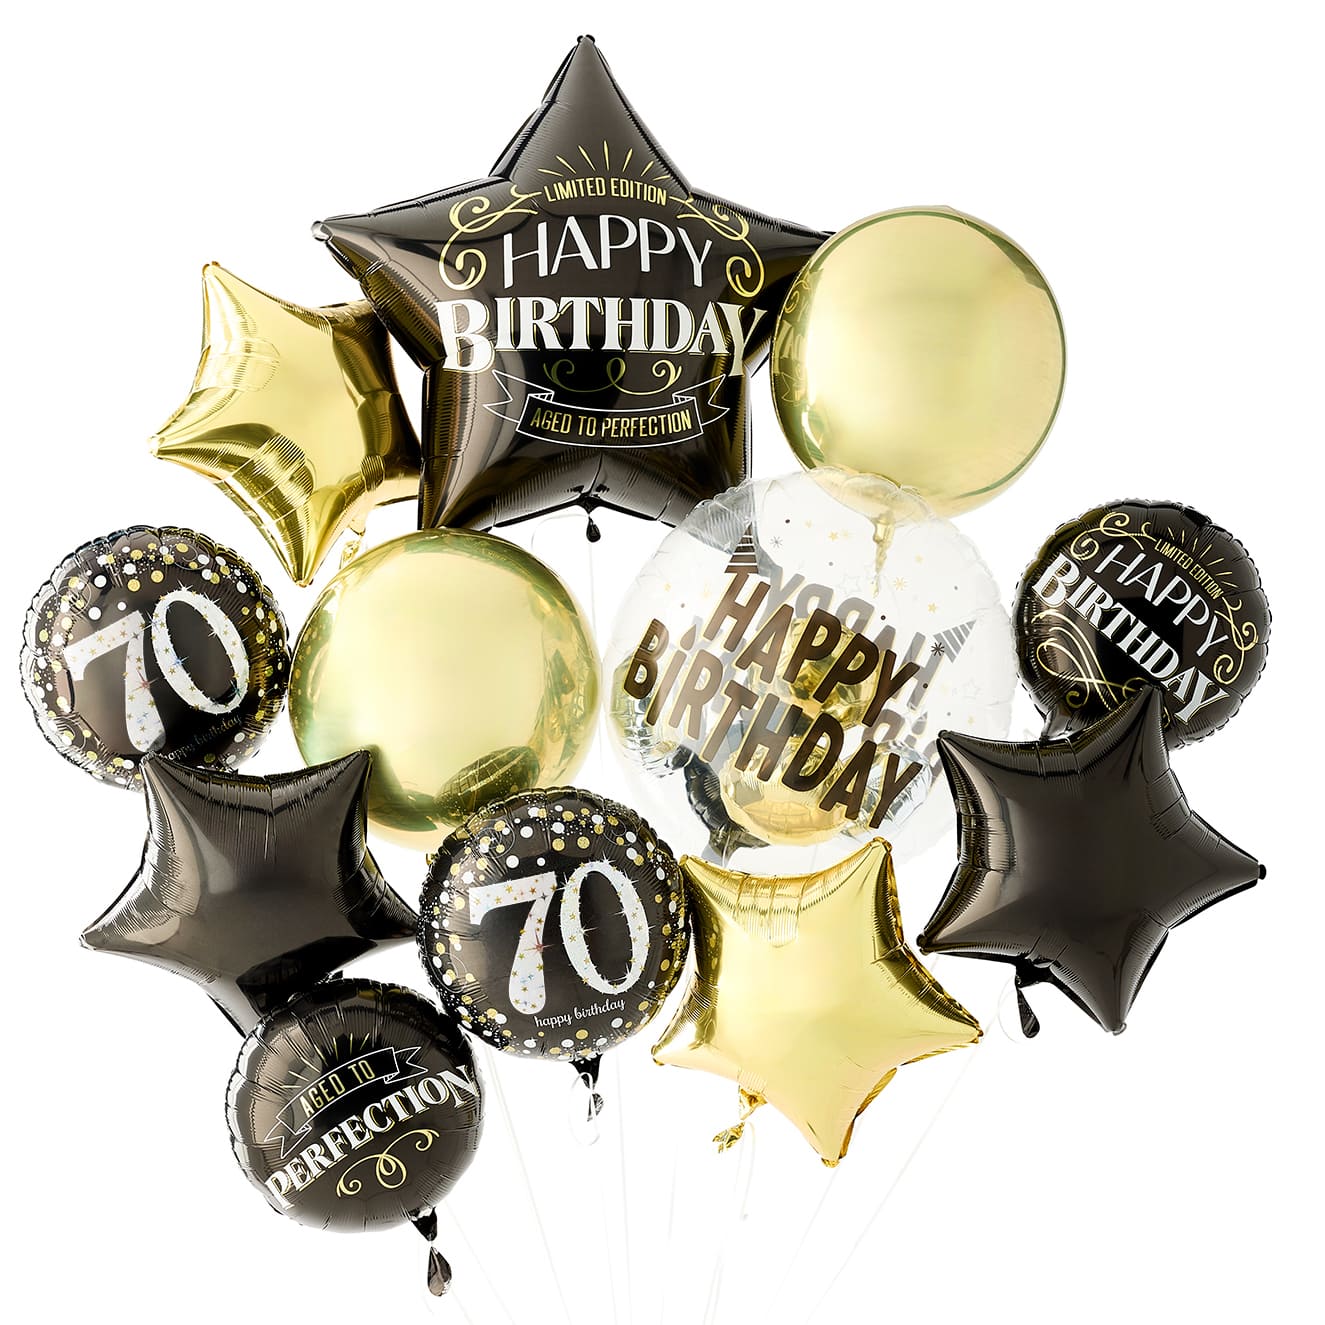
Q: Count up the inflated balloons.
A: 12